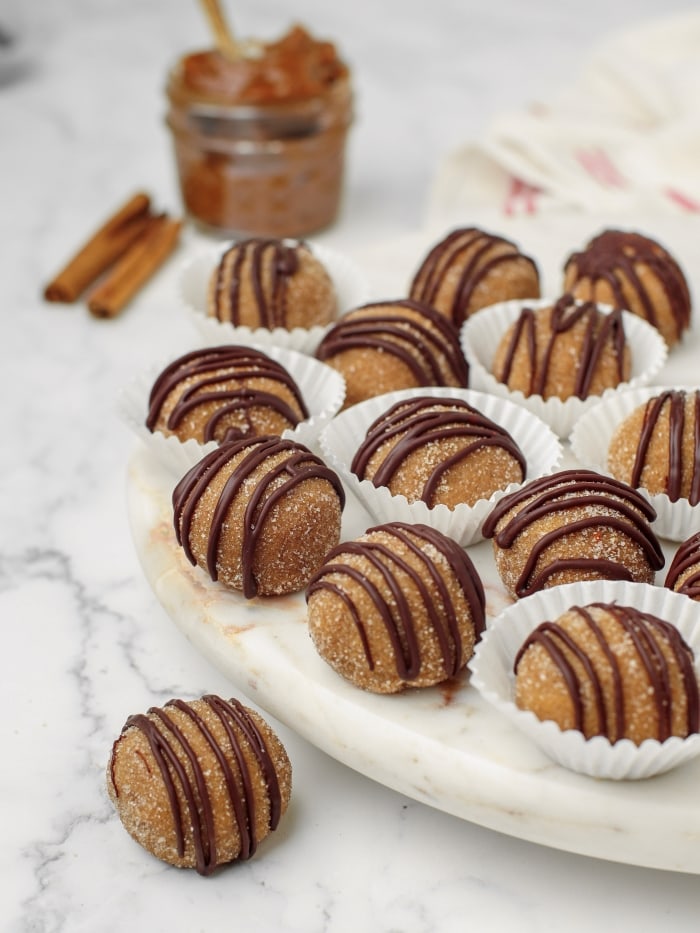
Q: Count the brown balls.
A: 14